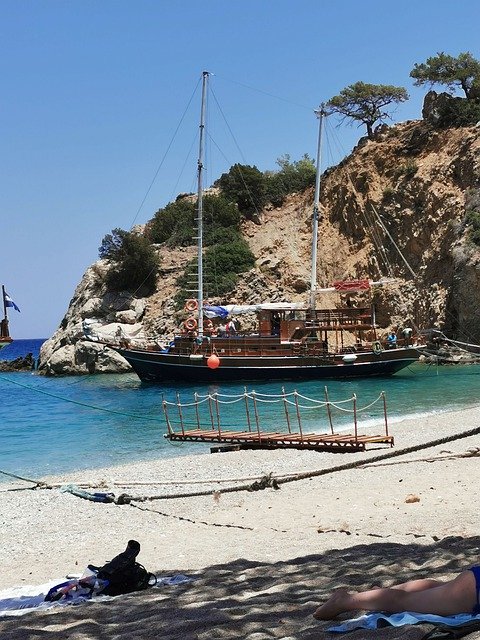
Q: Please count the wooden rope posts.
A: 12